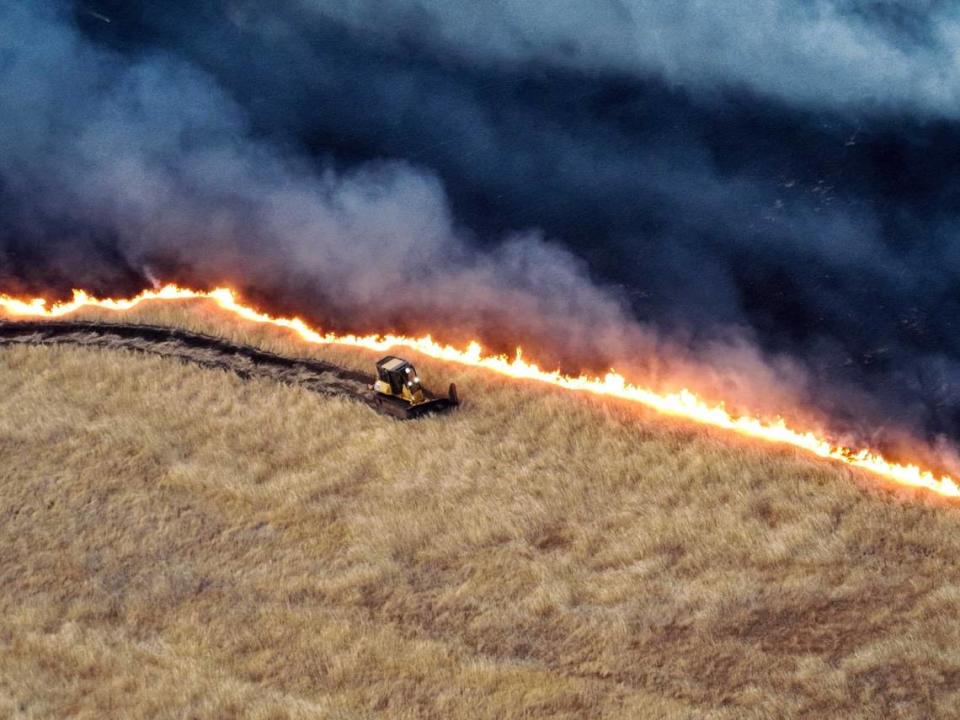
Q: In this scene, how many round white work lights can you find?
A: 3